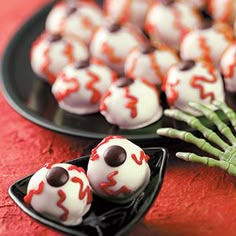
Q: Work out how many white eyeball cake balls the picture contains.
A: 14